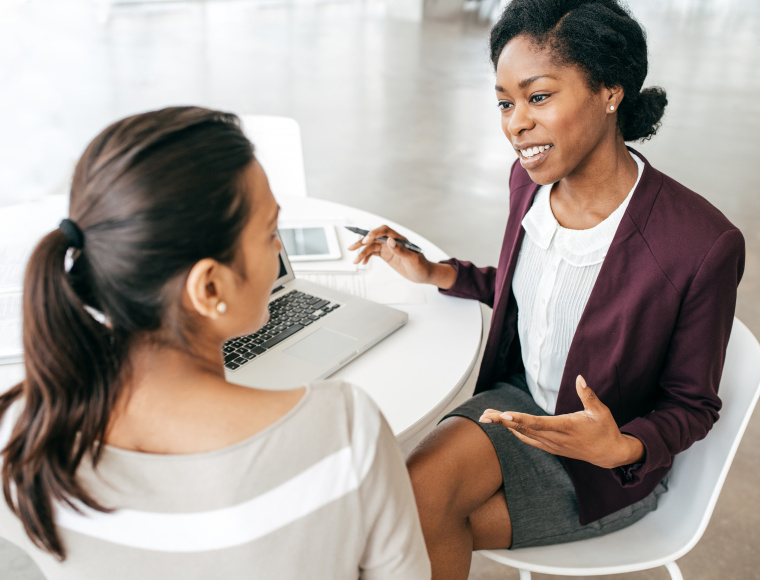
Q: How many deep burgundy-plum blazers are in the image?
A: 1